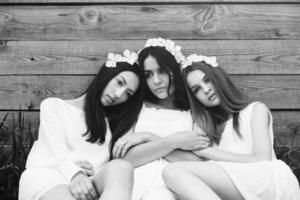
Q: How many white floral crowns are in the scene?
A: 3